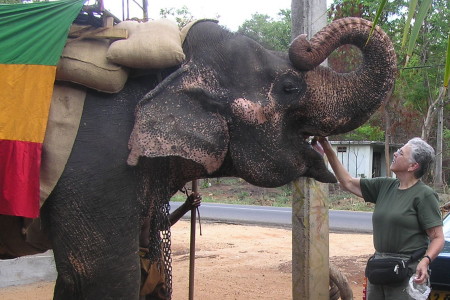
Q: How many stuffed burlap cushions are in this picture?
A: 2